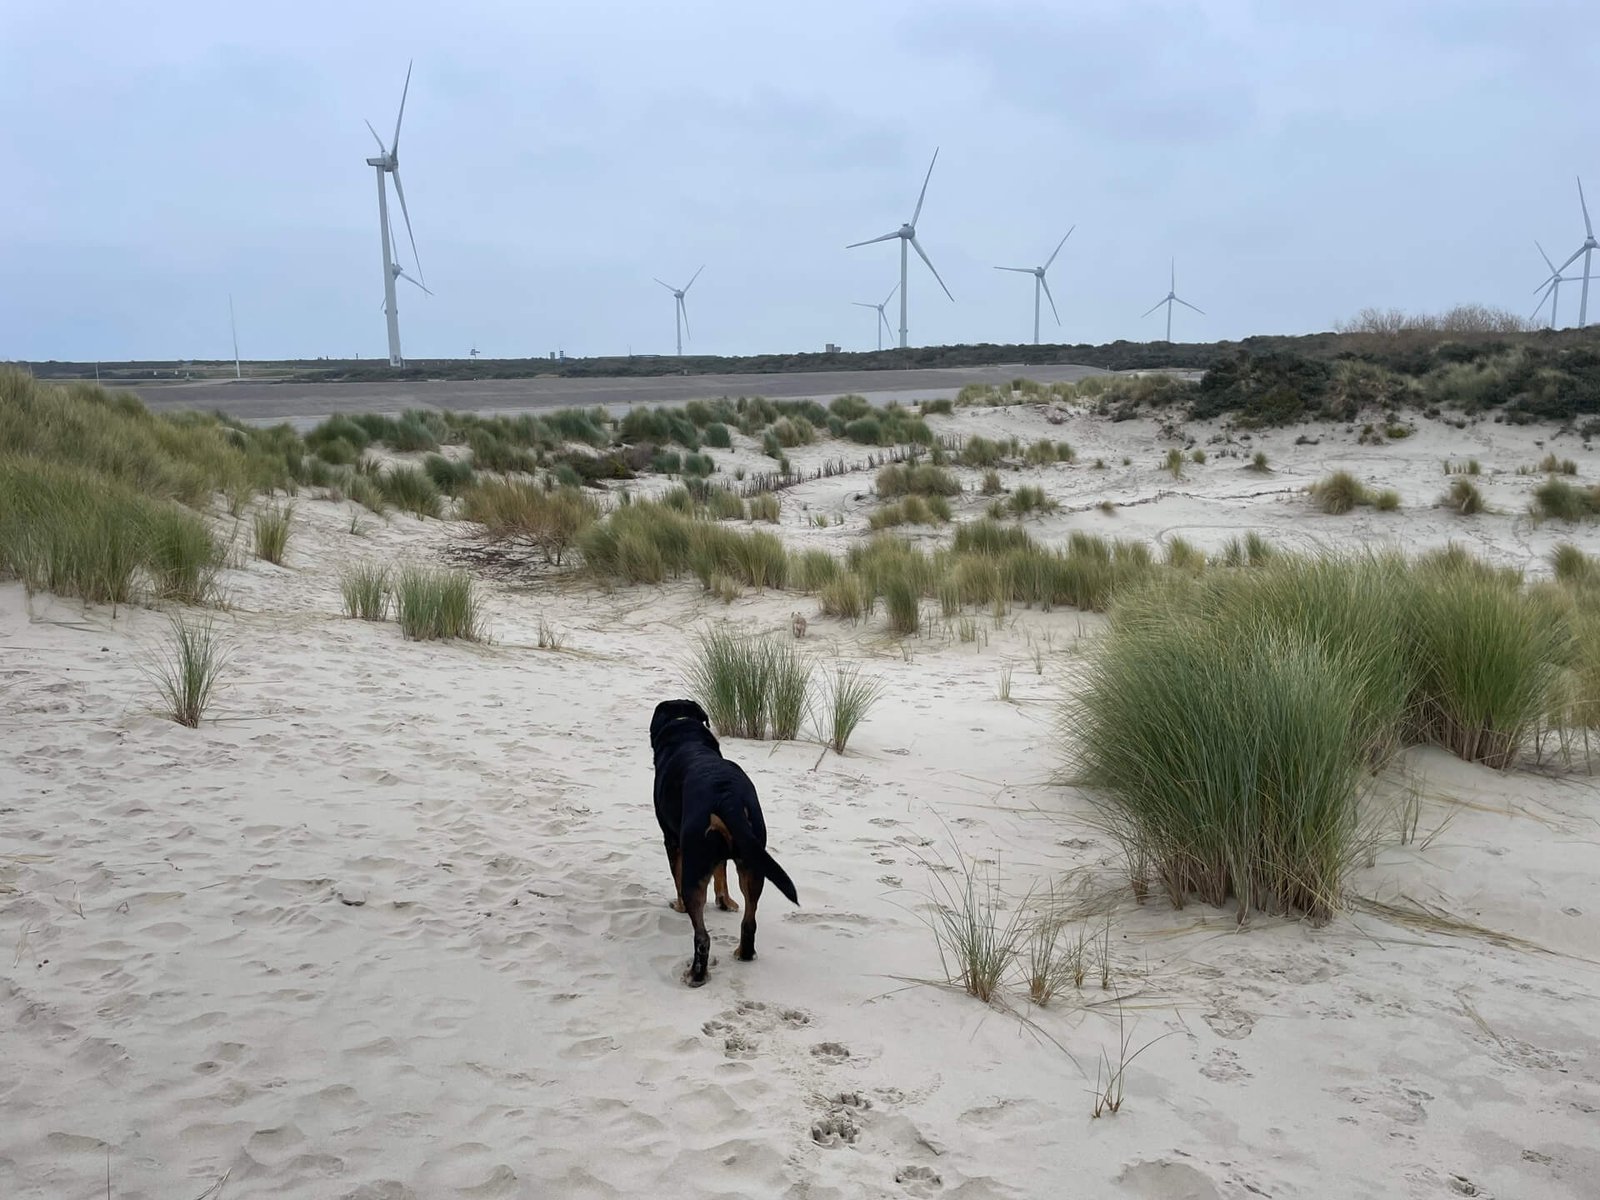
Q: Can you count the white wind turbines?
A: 9